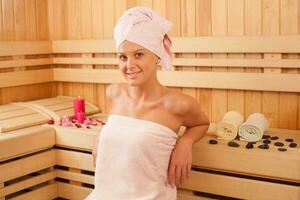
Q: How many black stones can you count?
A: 12